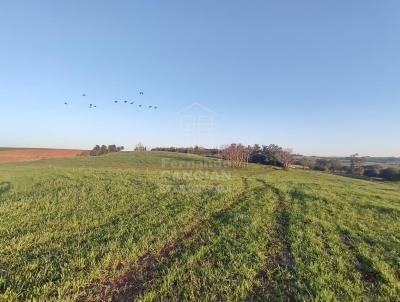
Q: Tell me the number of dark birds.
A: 11